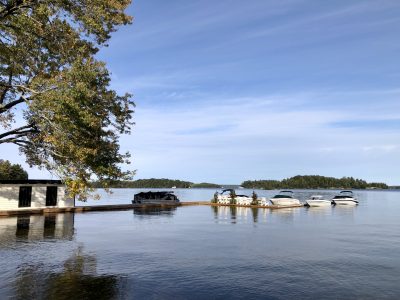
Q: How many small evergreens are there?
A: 3